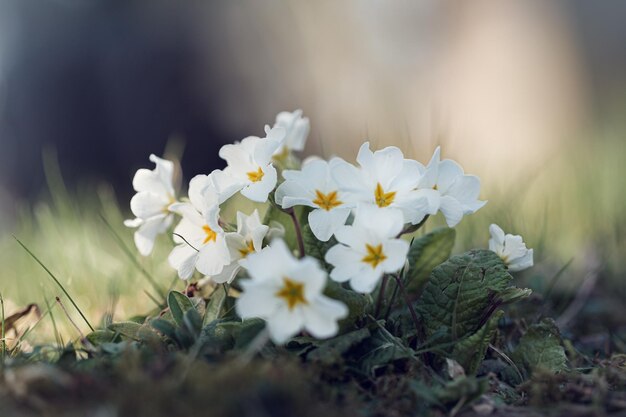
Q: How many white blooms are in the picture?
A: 11